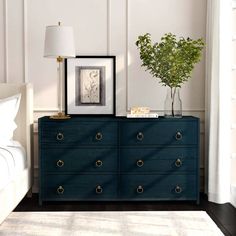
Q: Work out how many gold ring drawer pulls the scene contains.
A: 12